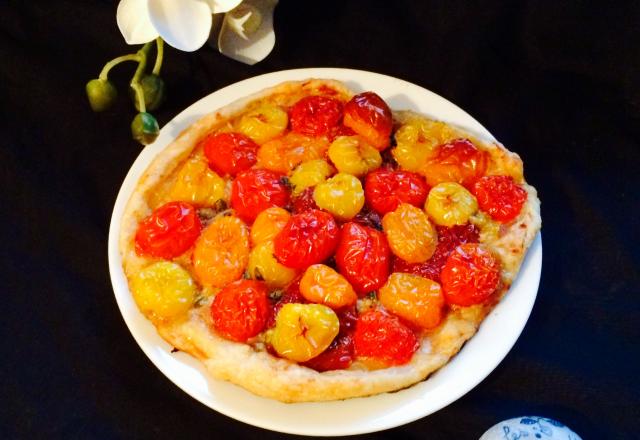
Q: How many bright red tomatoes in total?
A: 11